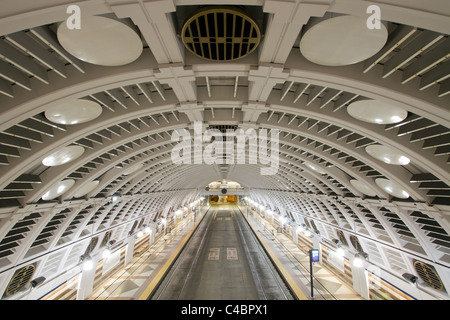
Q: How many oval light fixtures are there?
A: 12